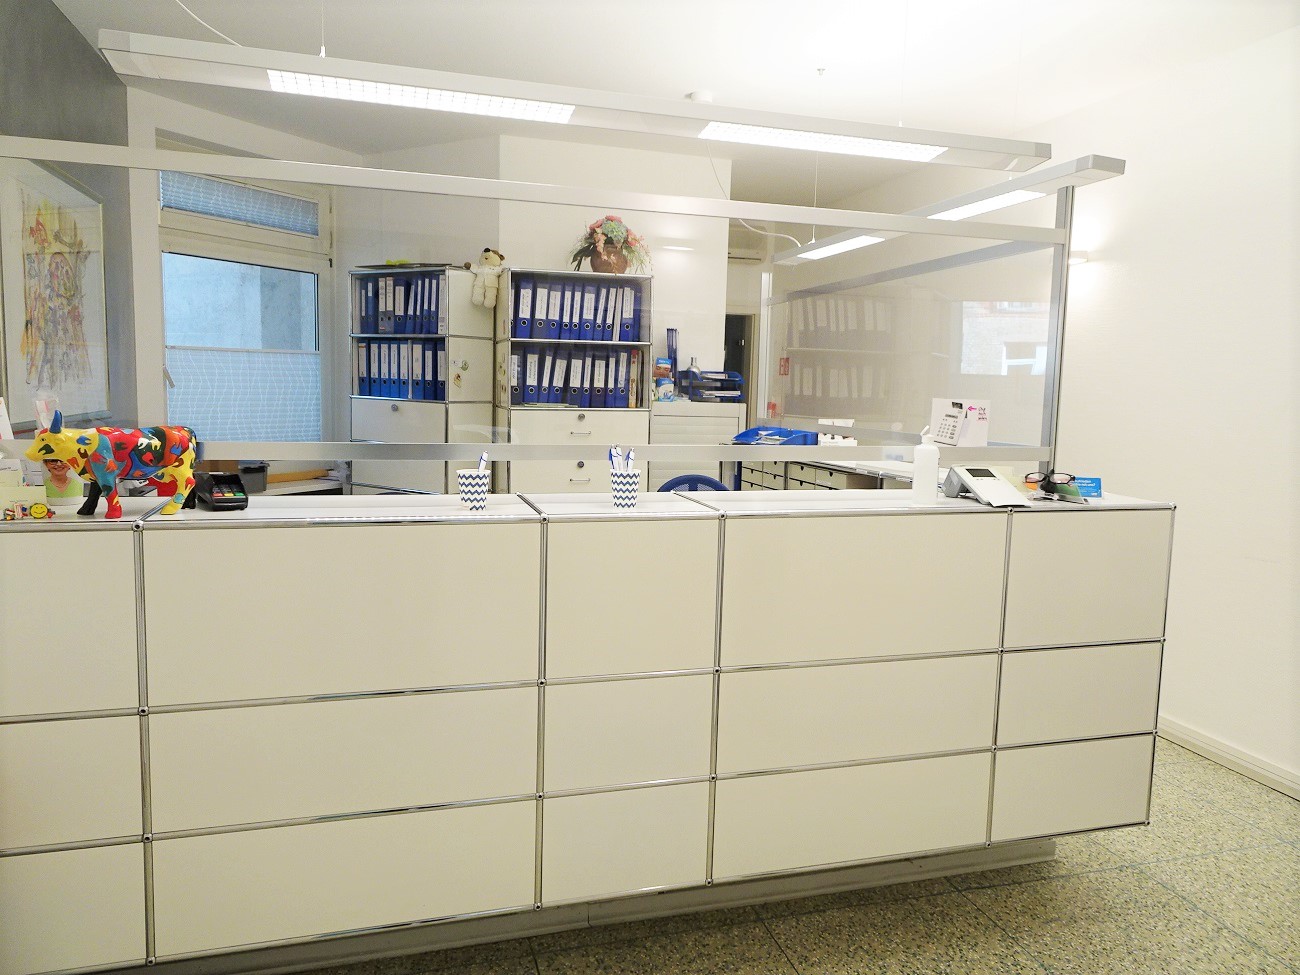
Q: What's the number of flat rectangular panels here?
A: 15